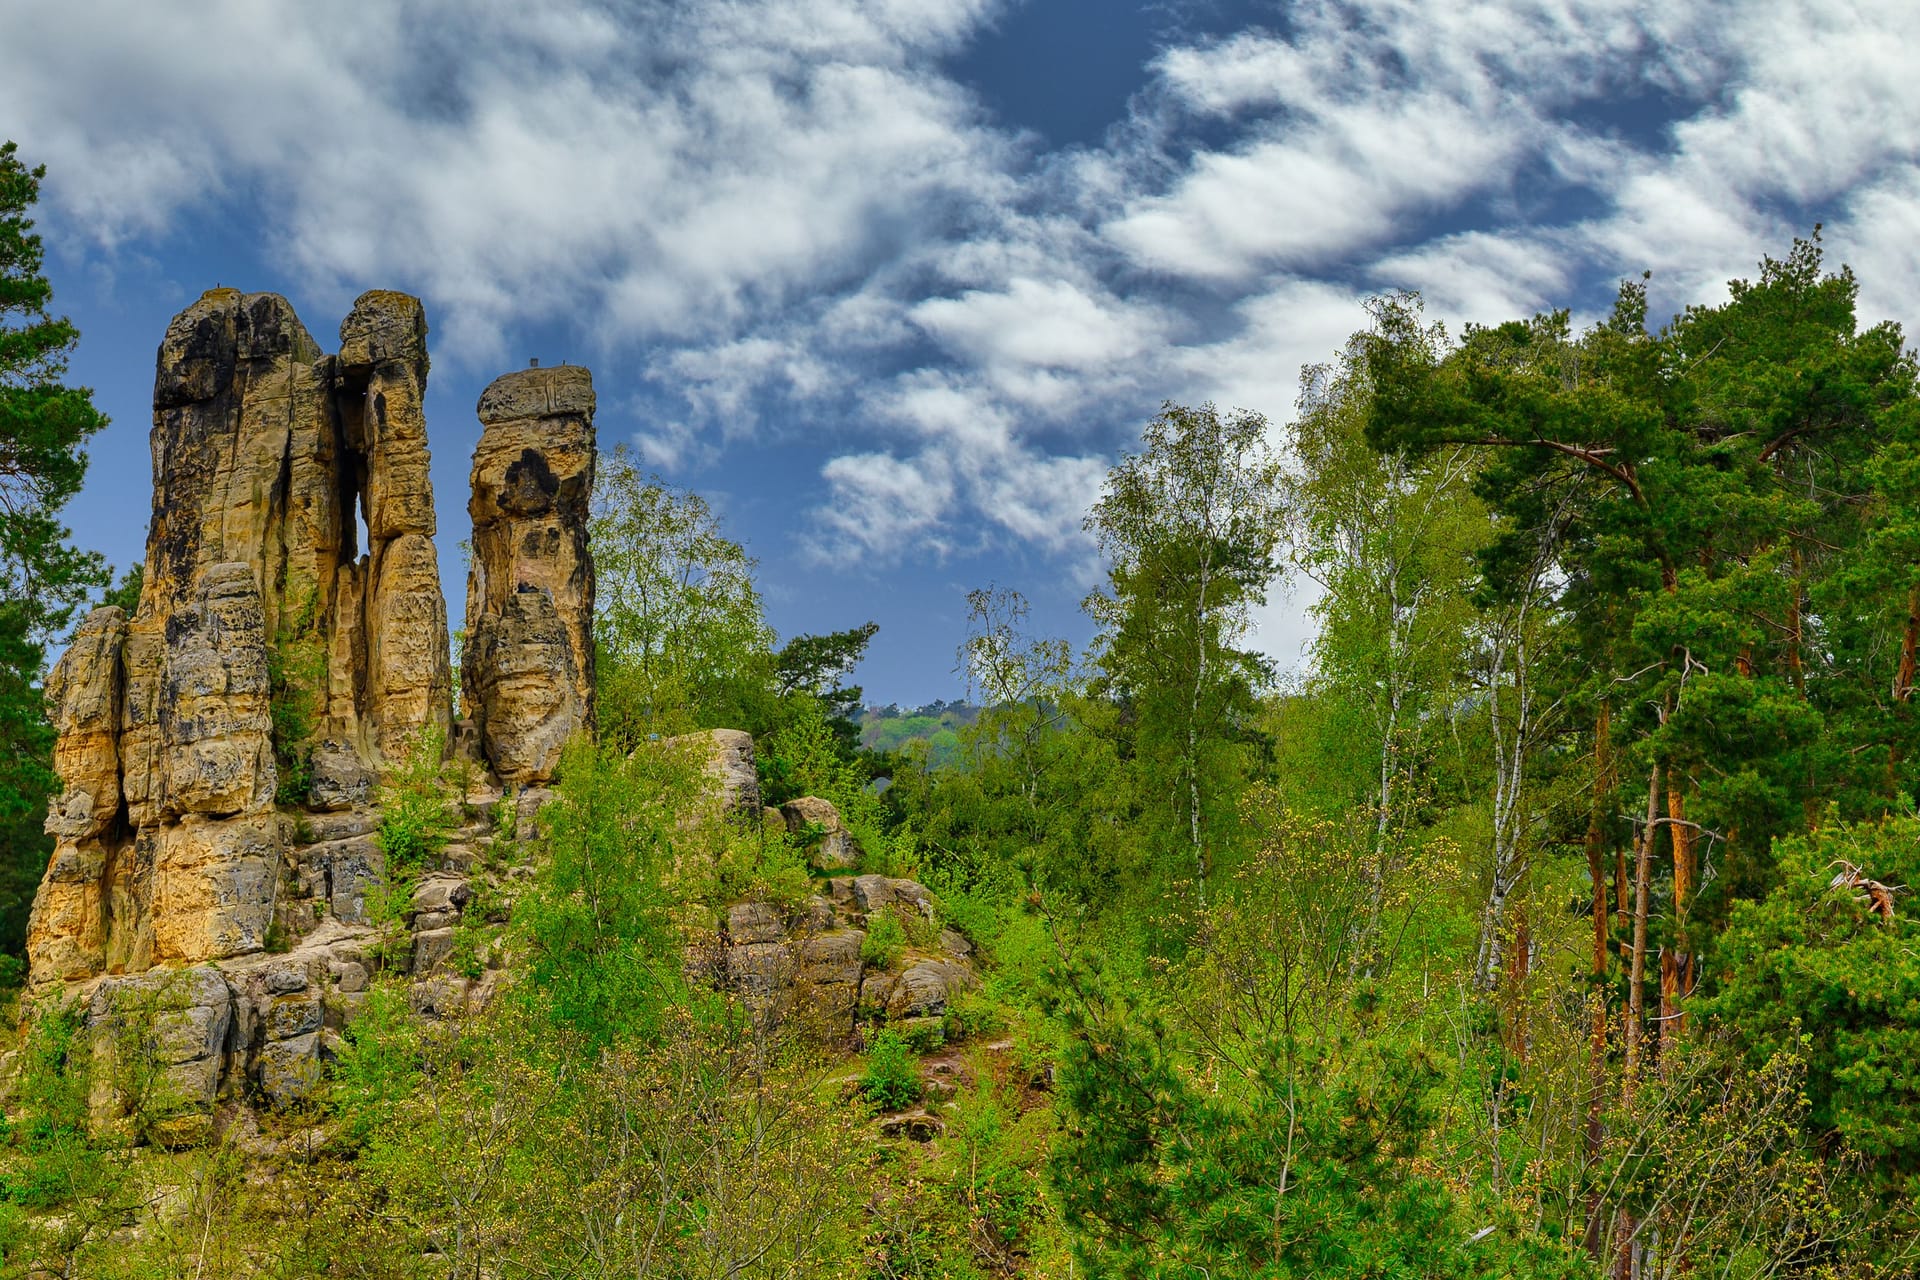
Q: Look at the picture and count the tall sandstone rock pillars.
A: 3